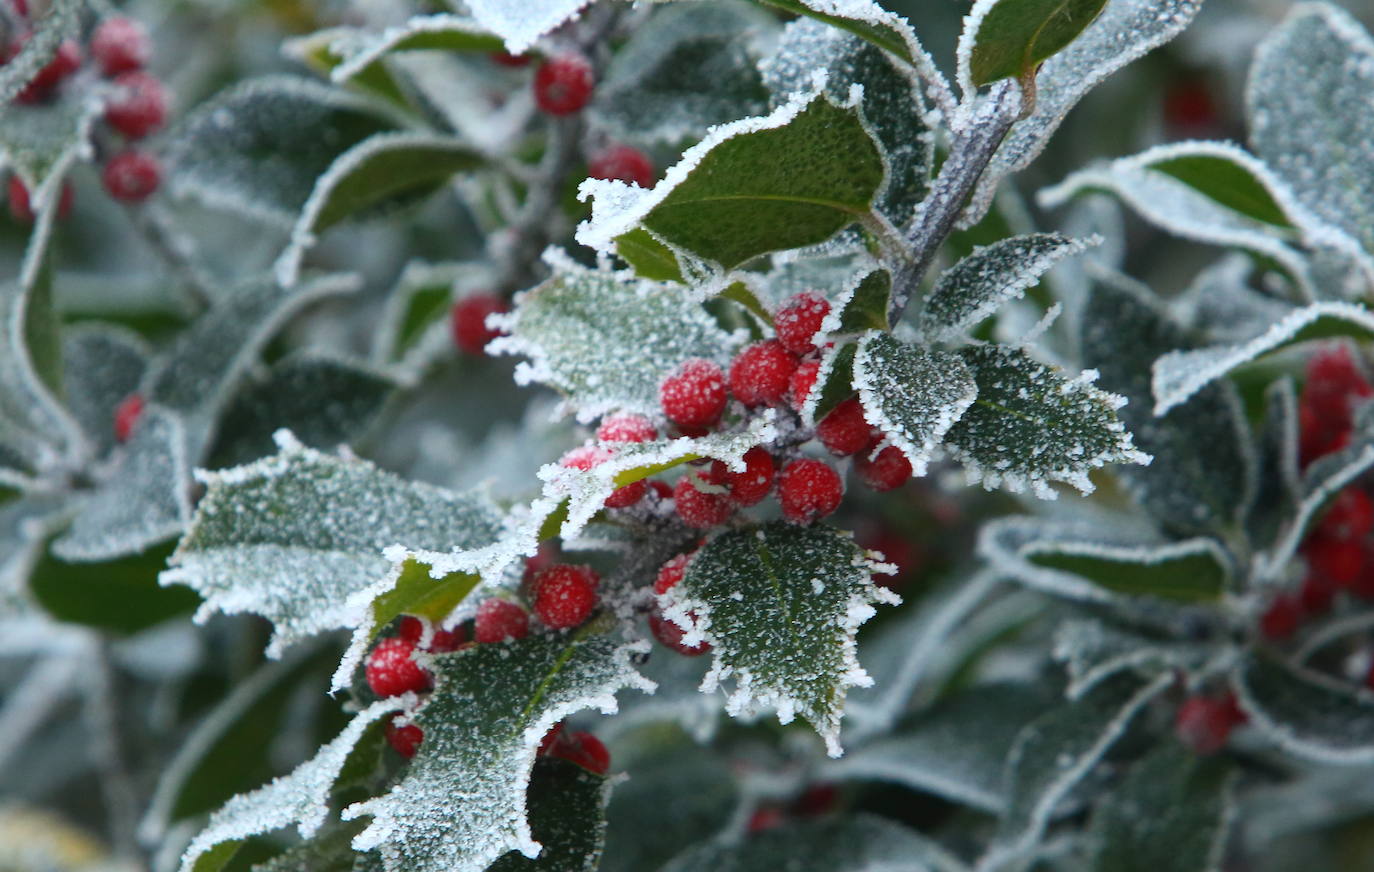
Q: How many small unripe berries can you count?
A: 0